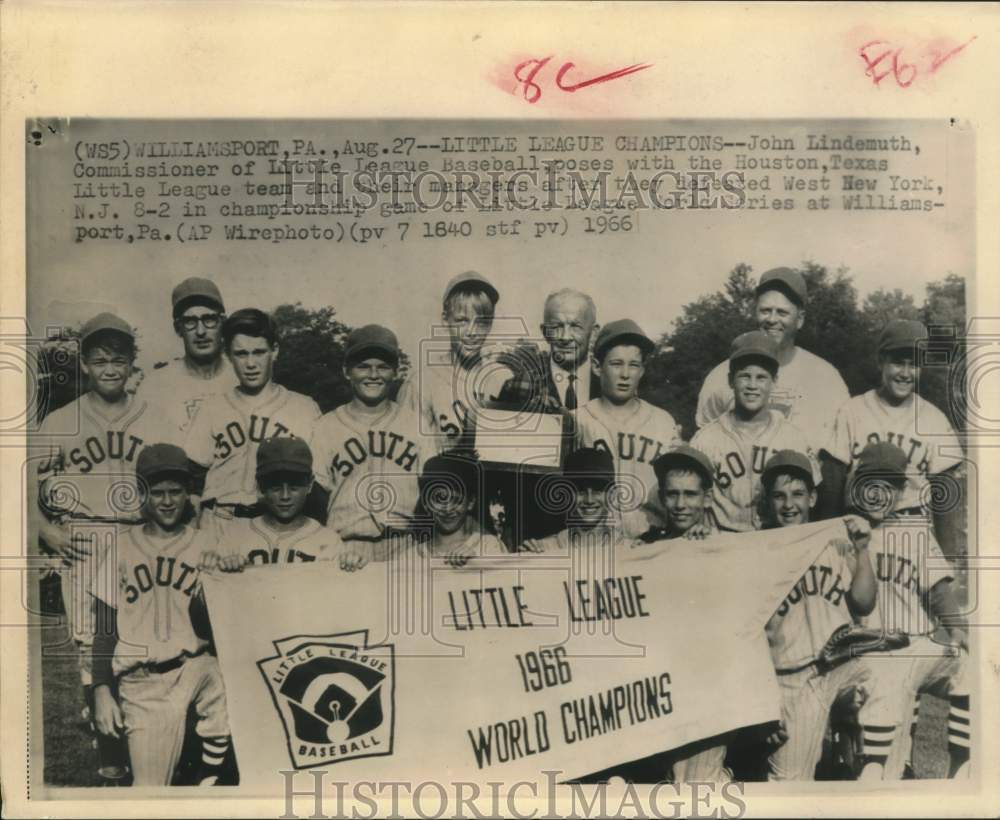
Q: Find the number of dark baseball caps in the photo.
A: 15